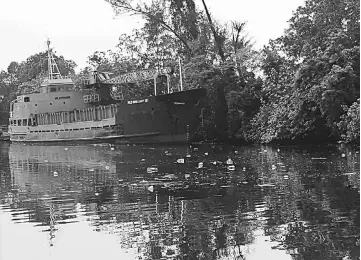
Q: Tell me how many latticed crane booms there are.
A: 1